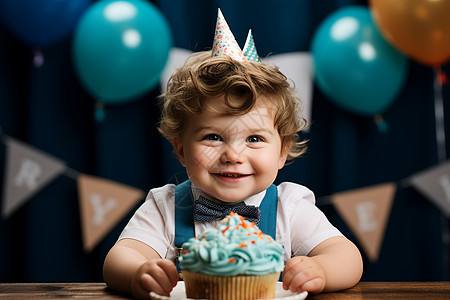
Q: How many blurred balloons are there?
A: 4